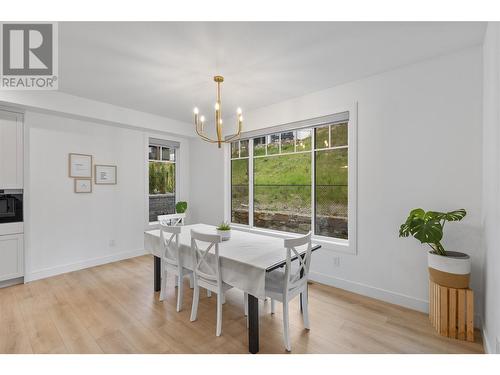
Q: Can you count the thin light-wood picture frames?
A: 3